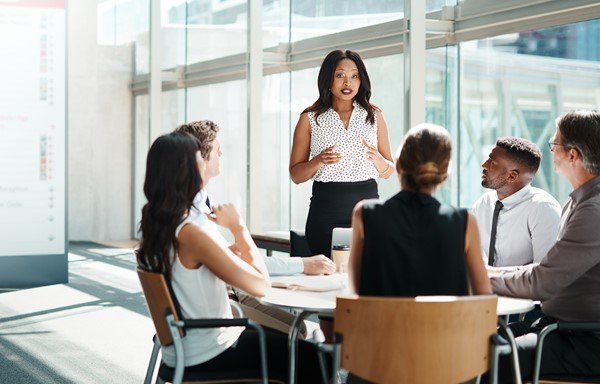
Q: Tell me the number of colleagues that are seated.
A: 5